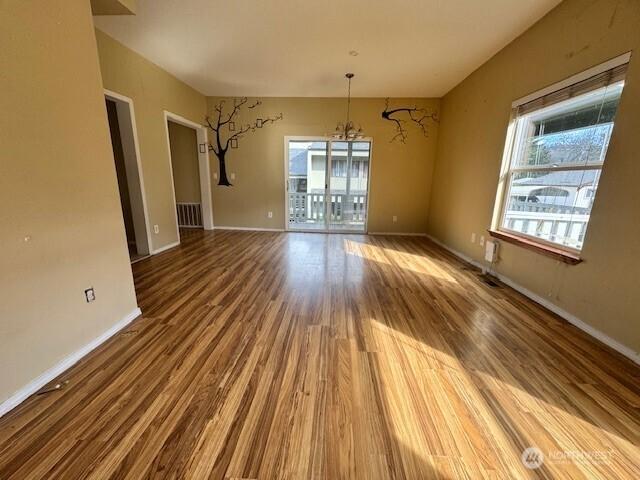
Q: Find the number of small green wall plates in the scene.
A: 0